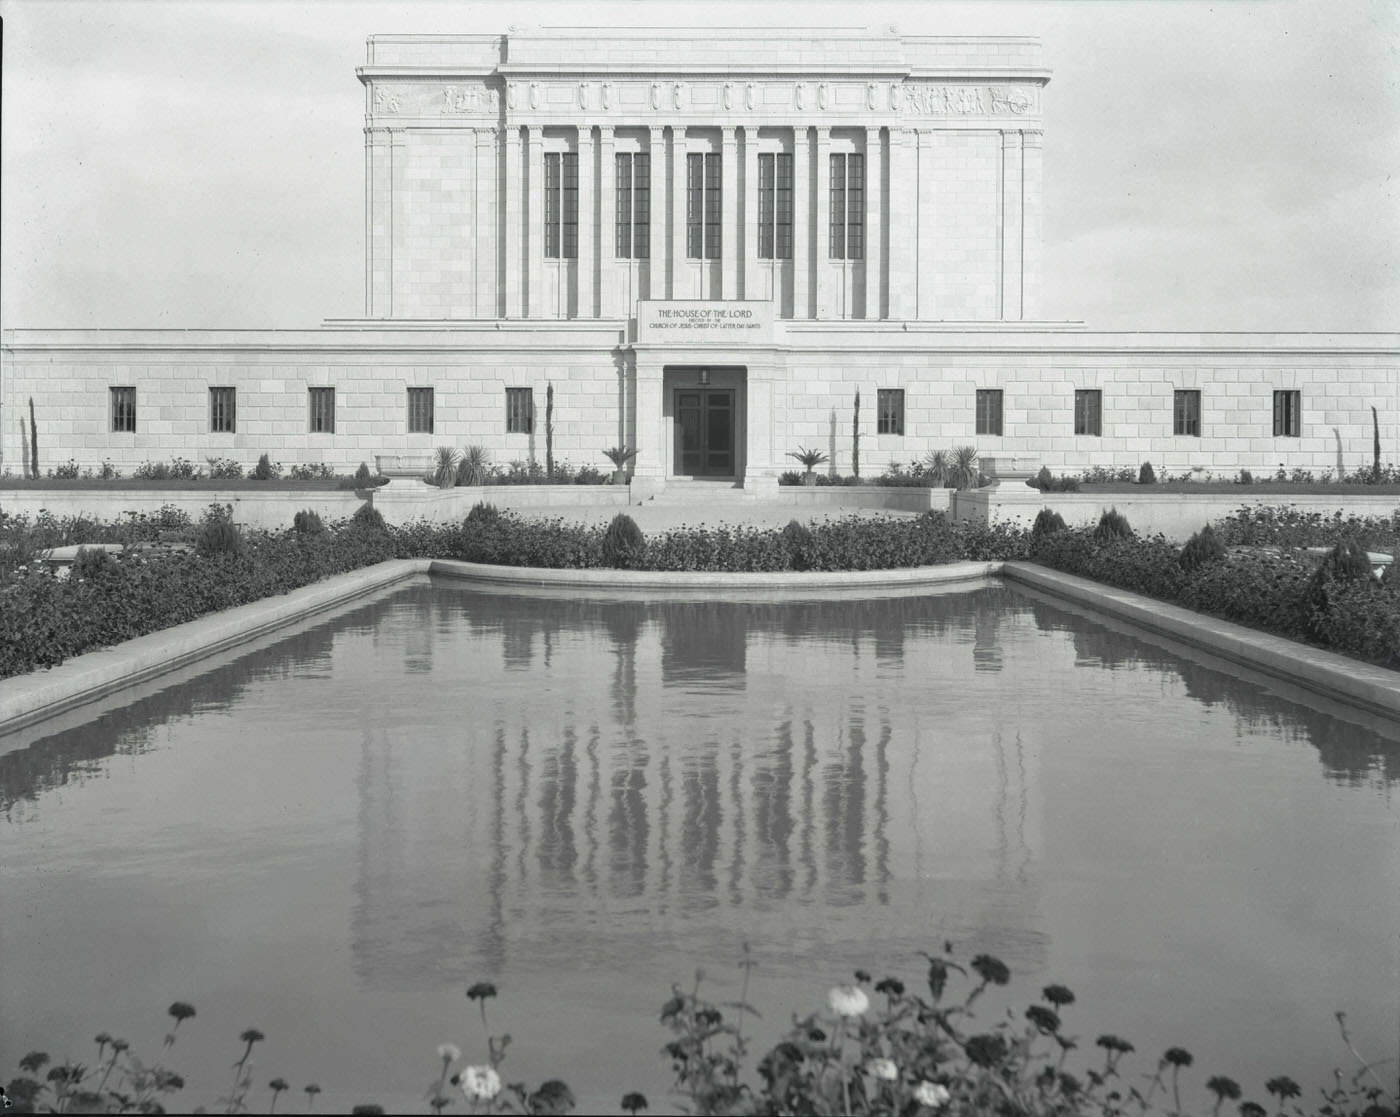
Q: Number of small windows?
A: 10